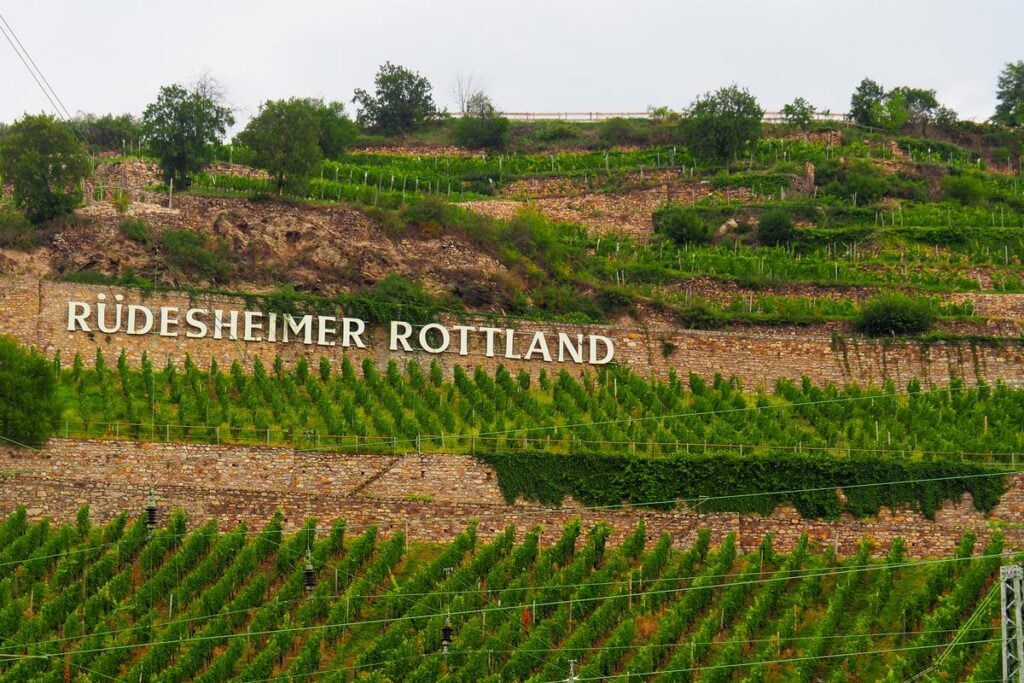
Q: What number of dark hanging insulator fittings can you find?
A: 3